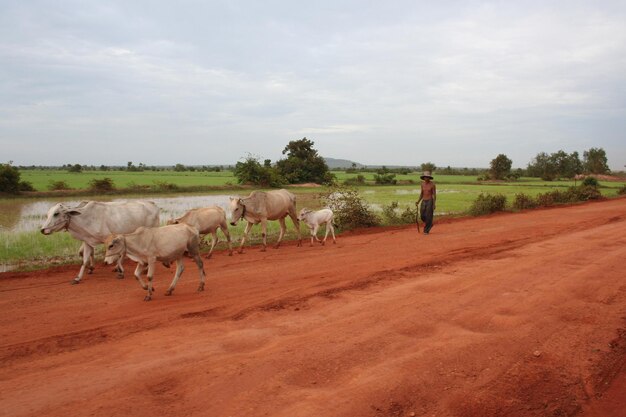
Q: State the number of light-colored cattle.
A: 5